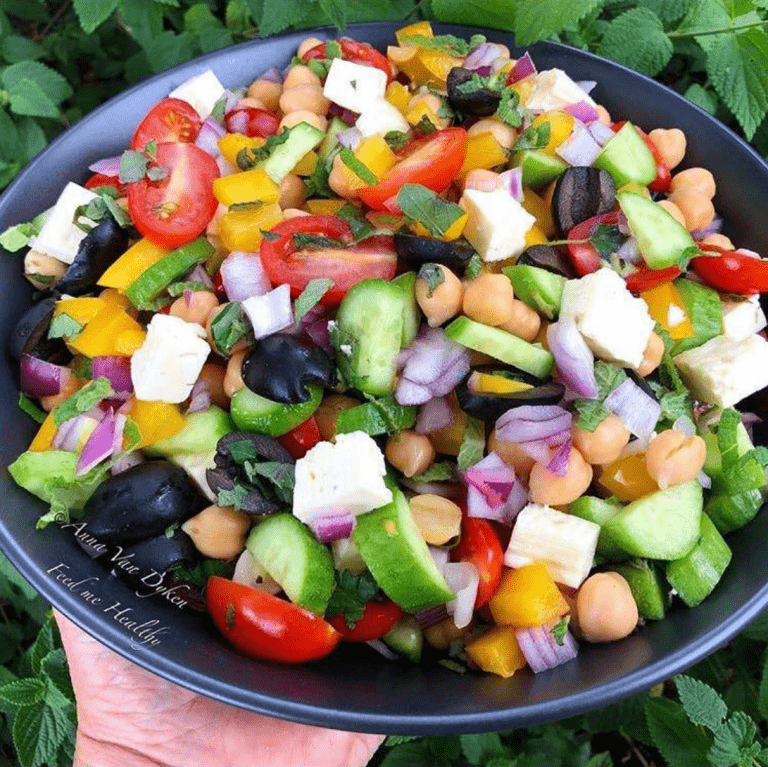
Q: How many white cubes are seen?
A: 12